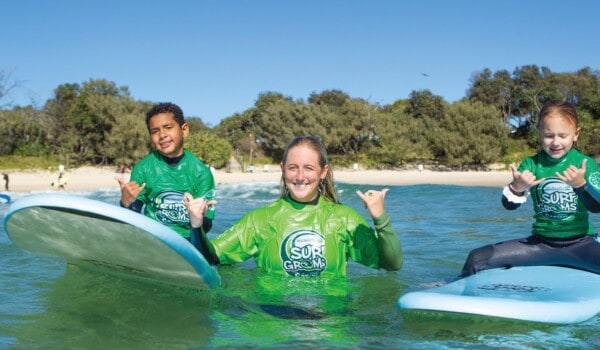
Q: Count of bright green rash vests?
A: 3